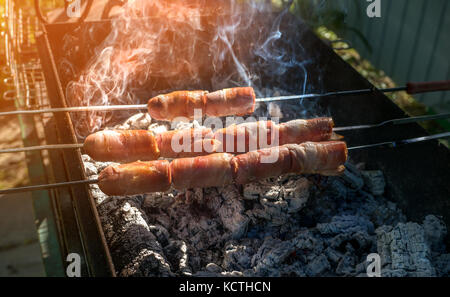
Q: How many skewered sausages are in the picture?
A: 10